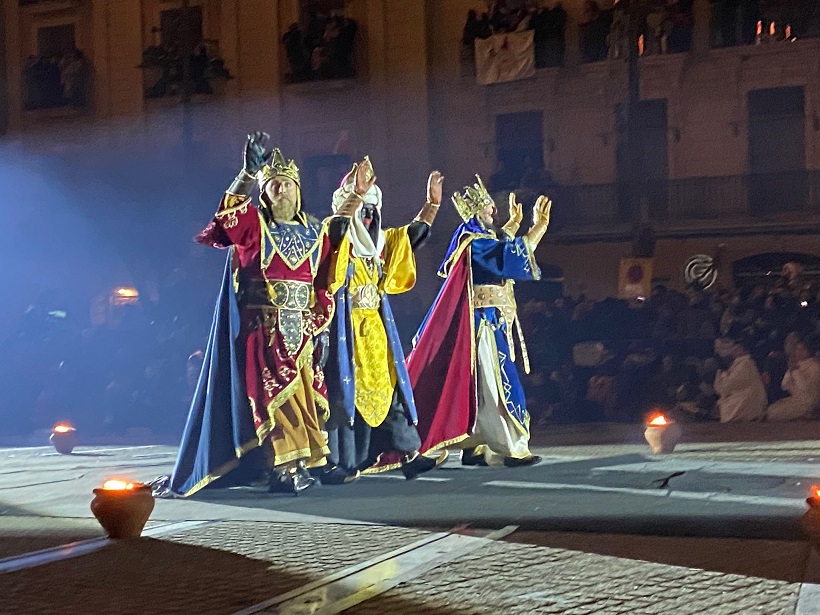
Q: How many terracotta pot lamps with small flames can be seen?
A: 4